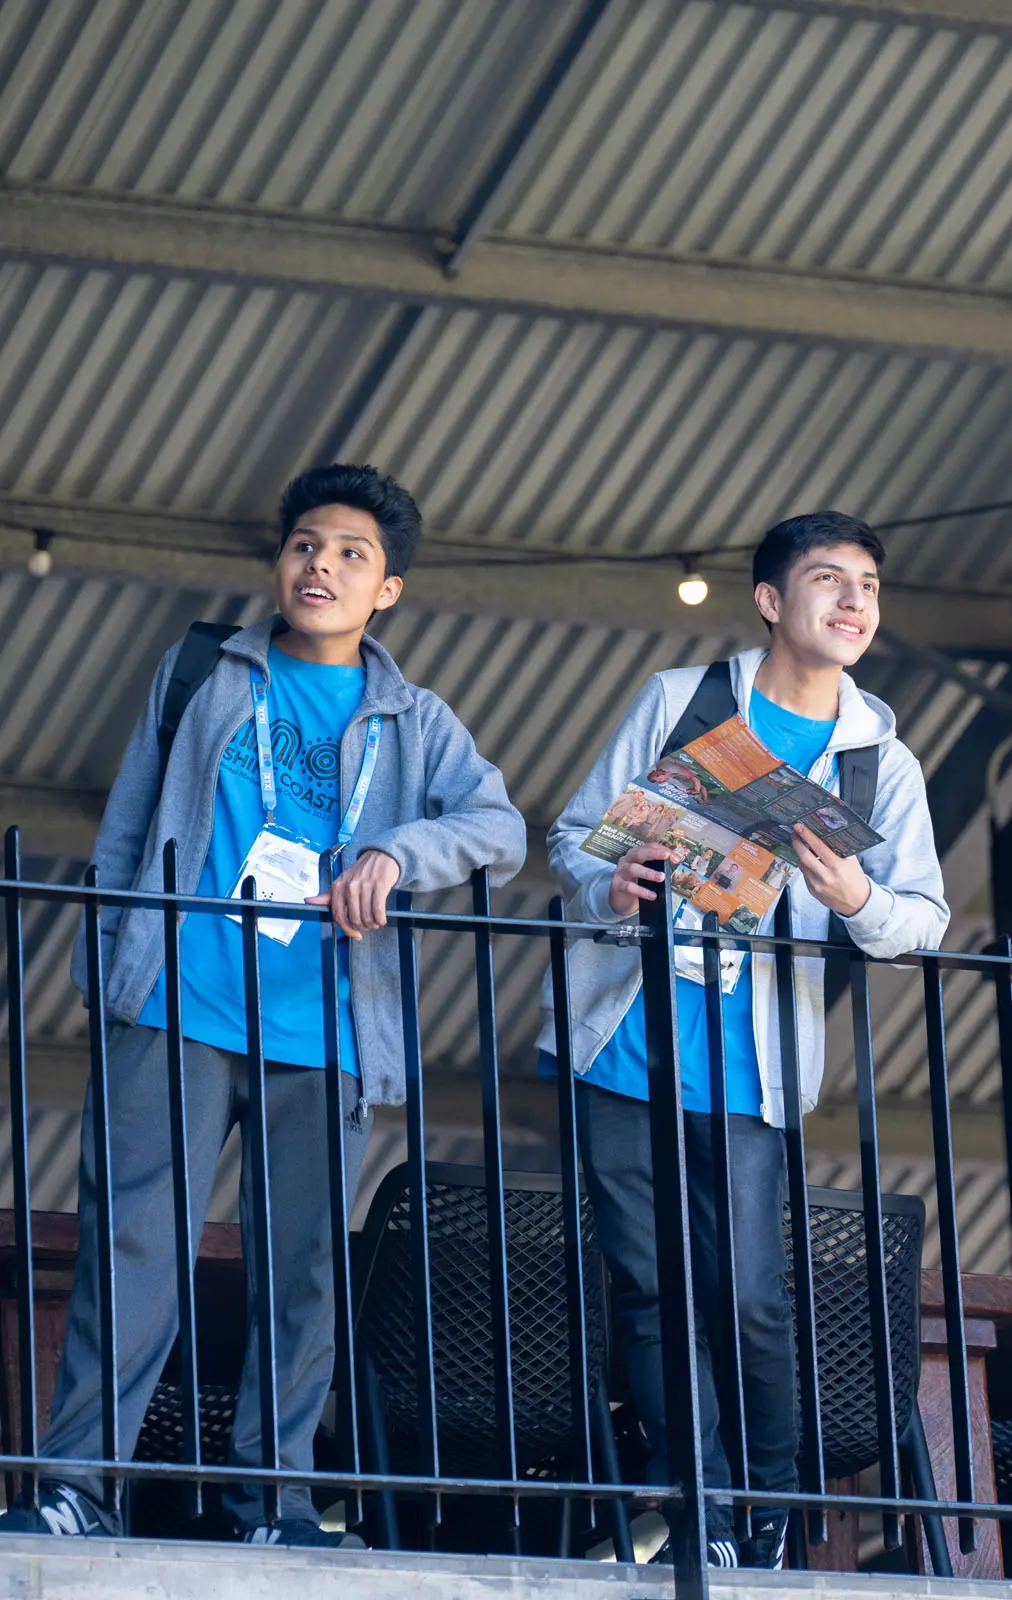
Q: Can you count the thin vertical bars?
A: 13